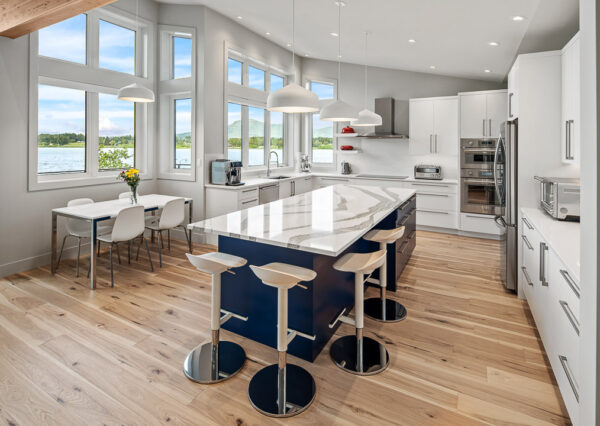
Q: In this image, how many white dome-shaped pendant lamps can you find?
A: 4